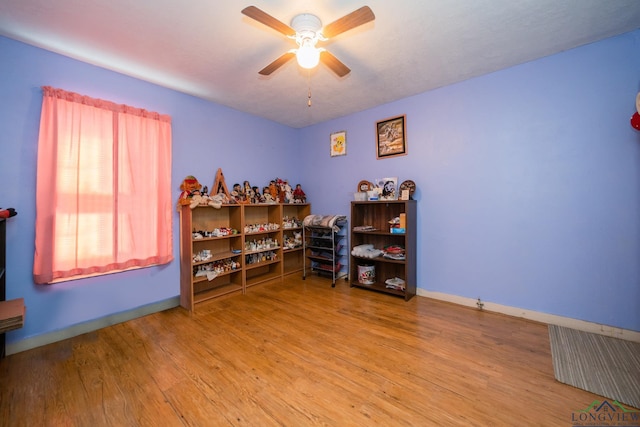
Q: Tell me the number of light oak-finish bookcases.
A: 3